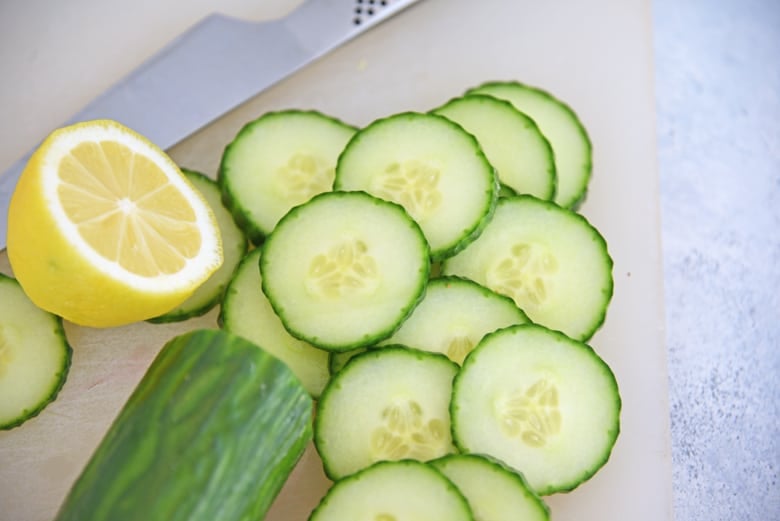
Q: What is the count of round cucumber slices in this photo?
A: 14